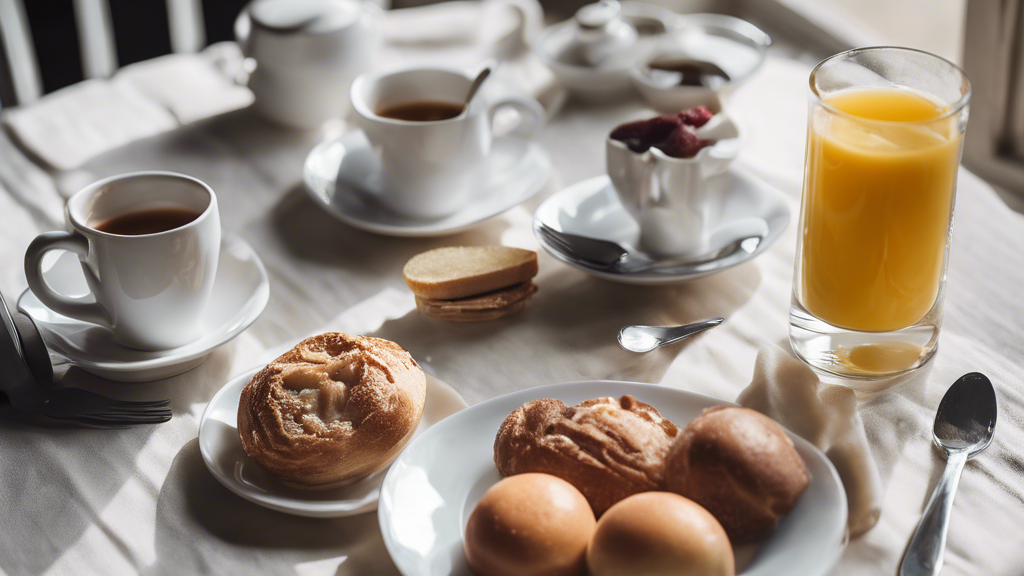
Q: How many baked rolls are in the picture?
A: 3